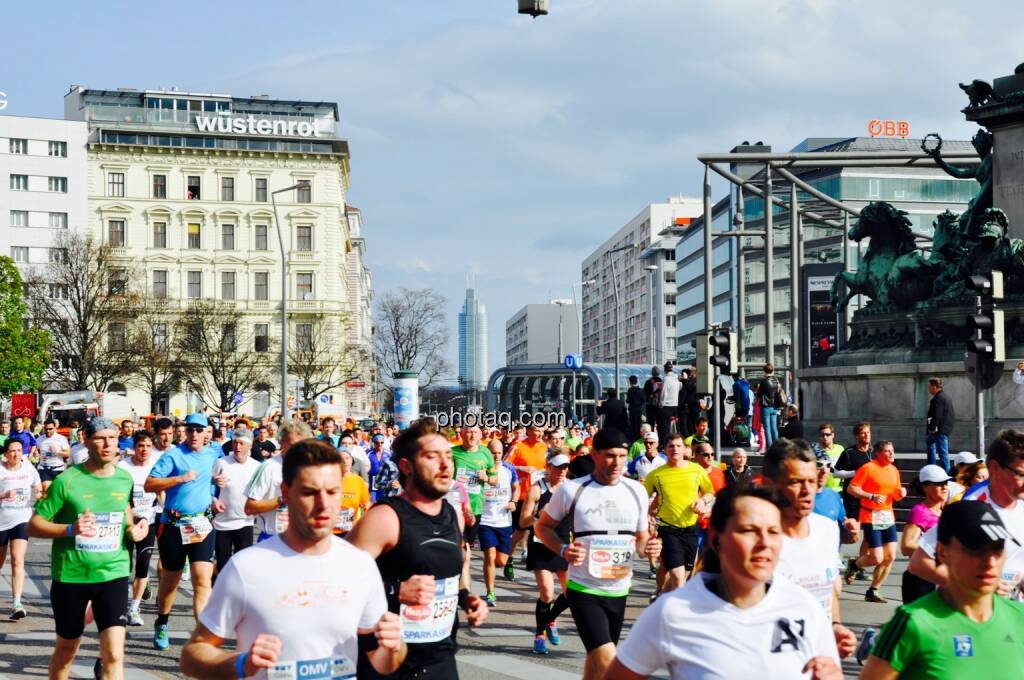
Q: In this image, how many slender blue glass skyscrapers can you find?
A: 1